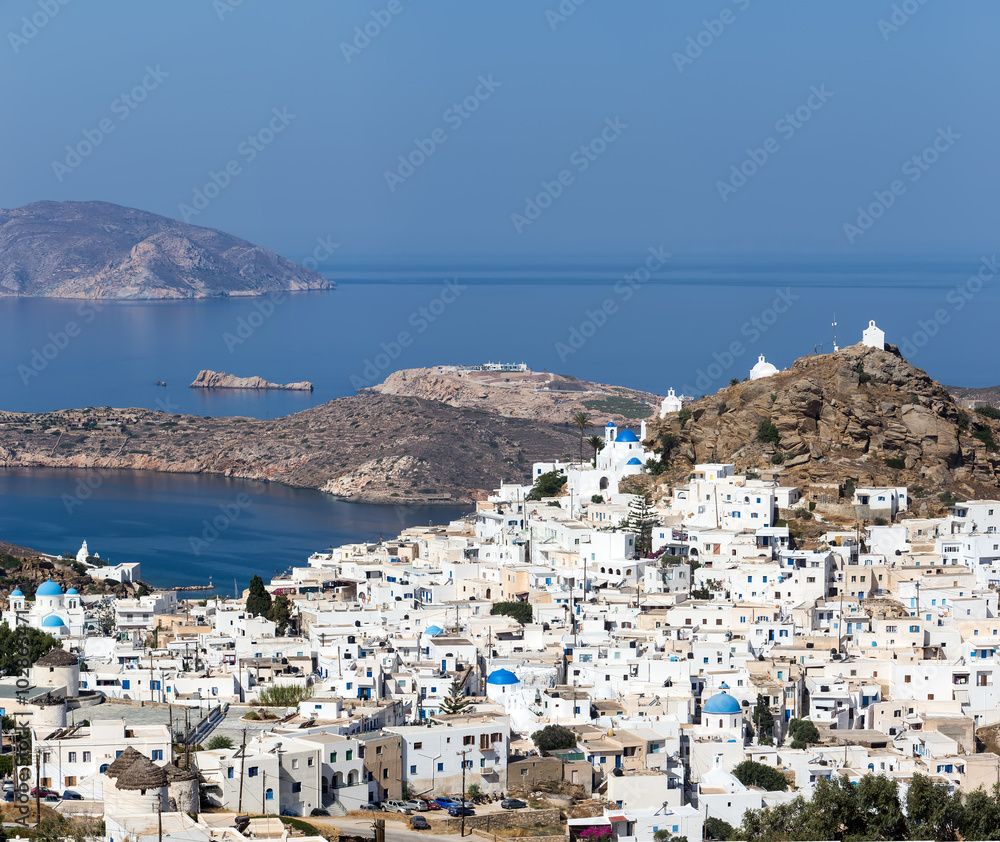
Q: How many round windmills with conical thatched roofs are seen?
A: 5